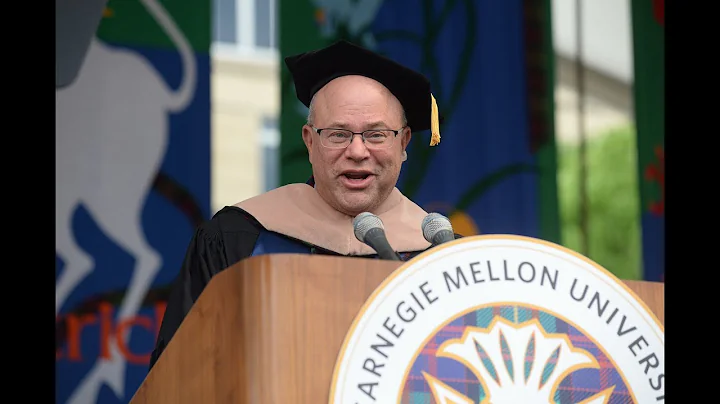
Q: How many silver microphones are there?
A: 2